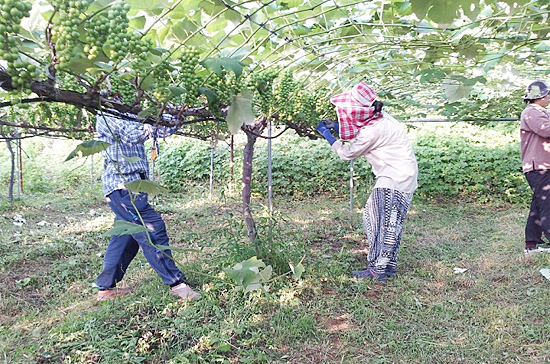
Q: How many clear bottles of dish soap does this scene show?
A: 0